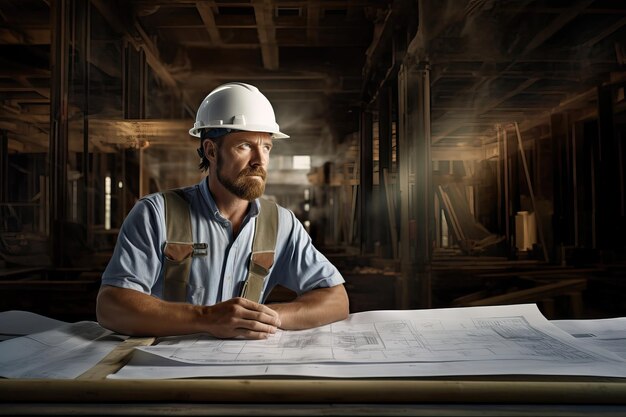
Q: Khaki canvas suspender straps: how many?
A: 2